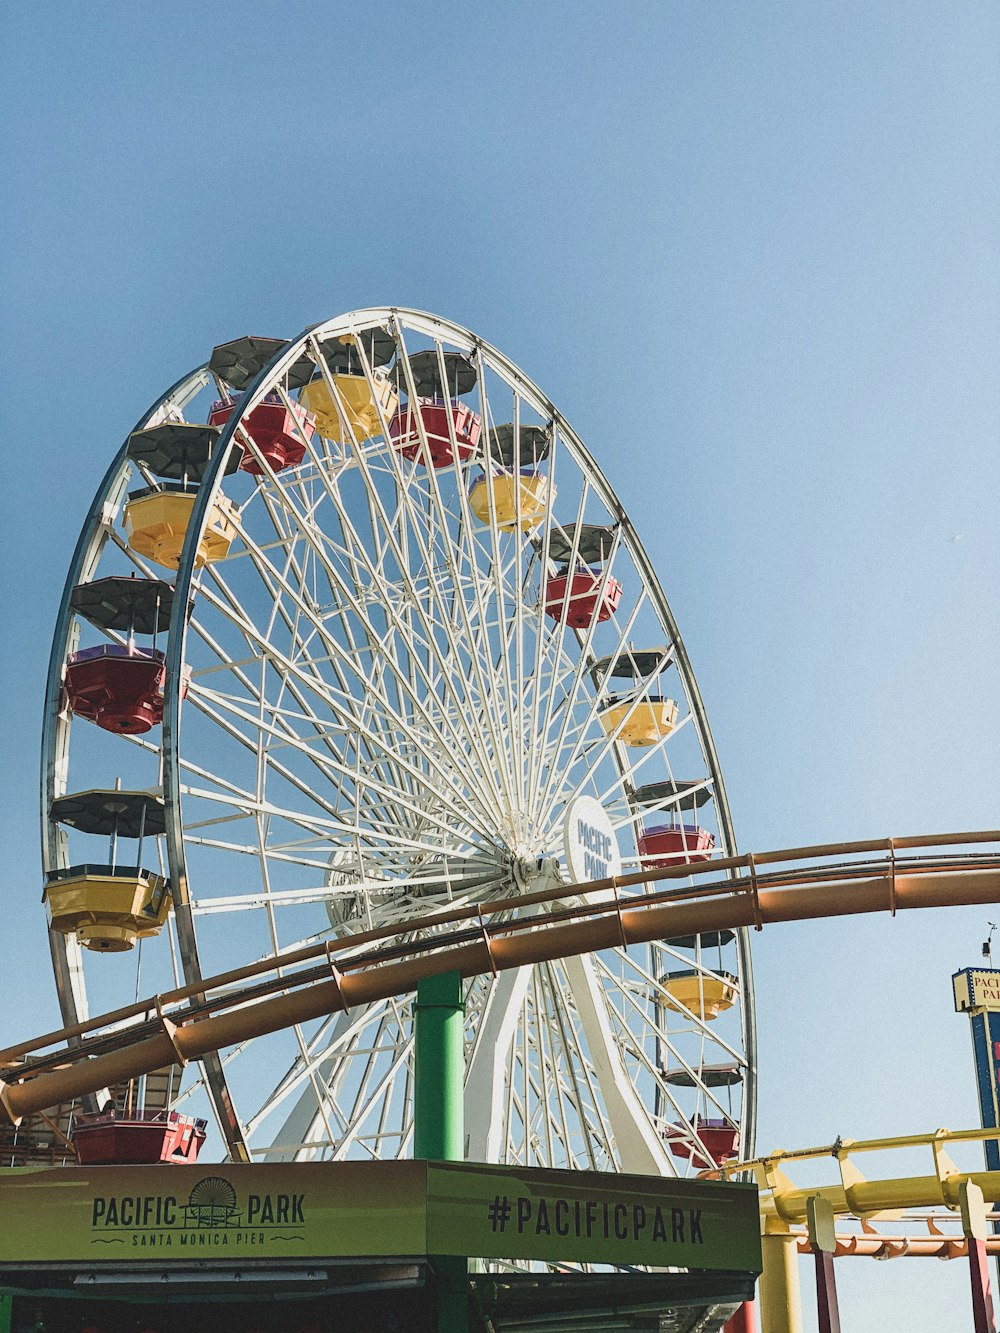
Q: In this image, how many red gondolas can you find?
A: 7